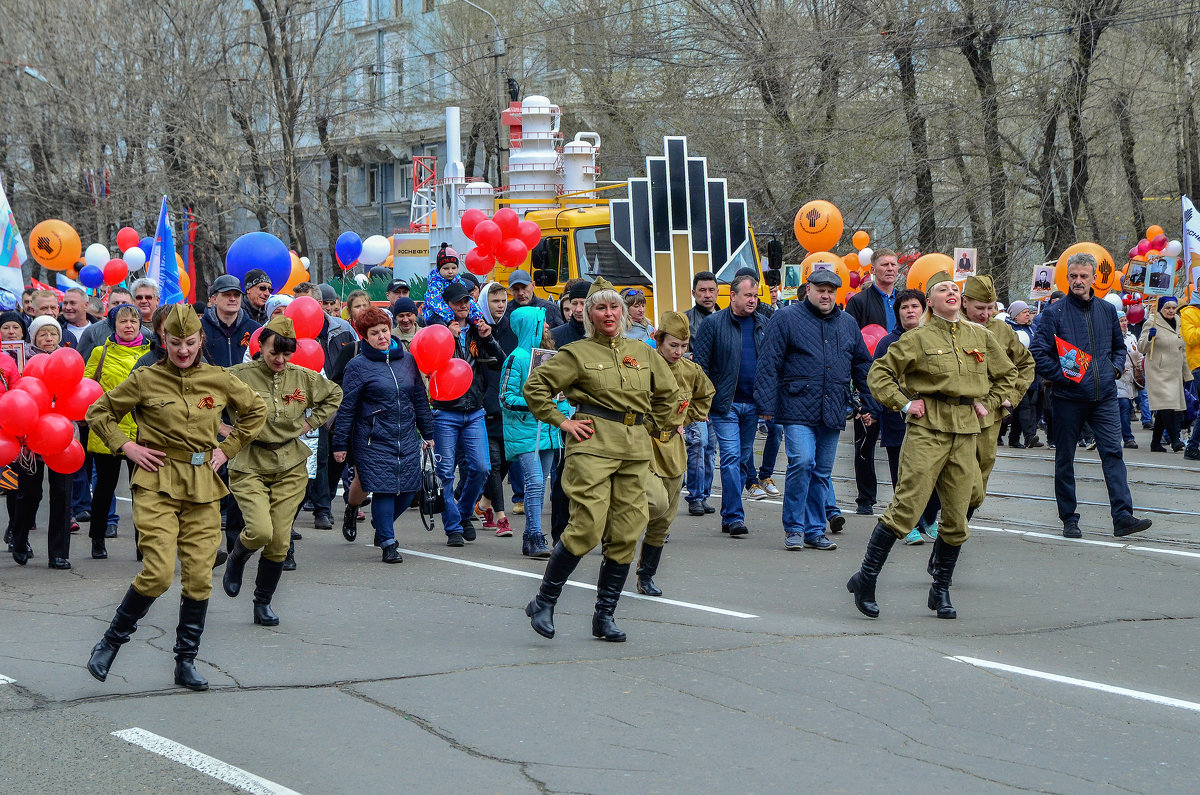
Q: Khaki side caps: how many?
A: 6